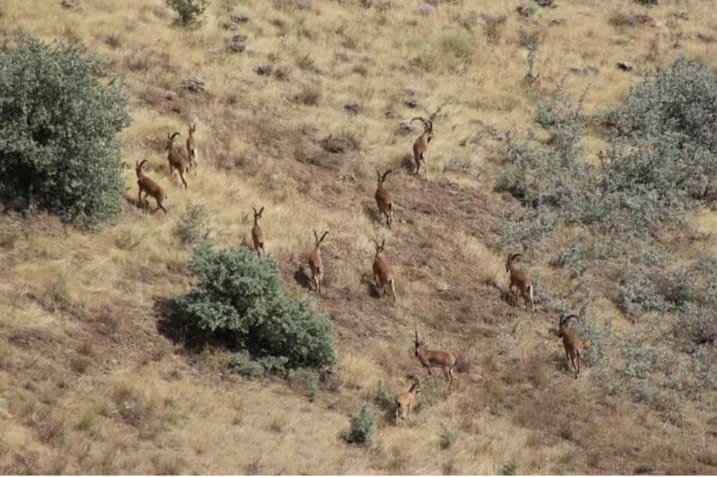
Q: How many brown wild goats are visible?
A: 12